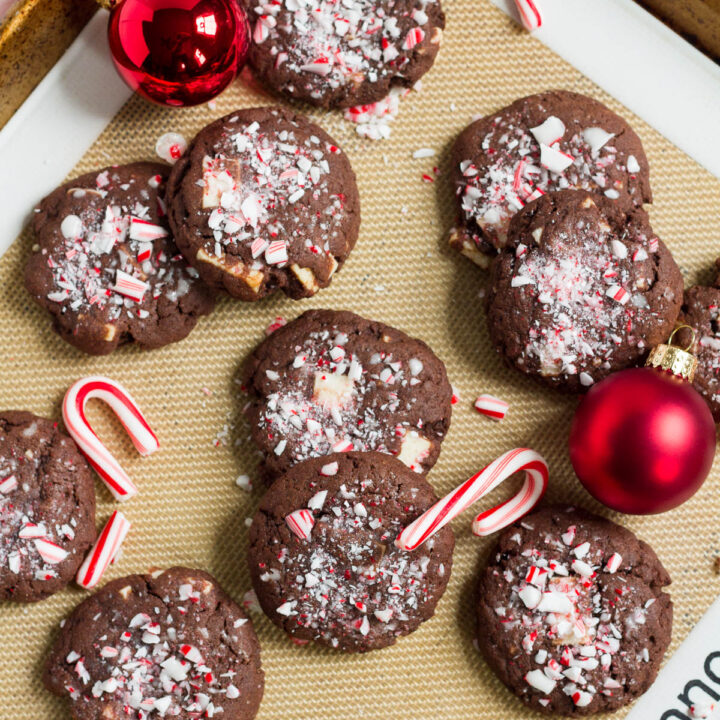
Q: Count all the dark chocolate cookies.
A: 11